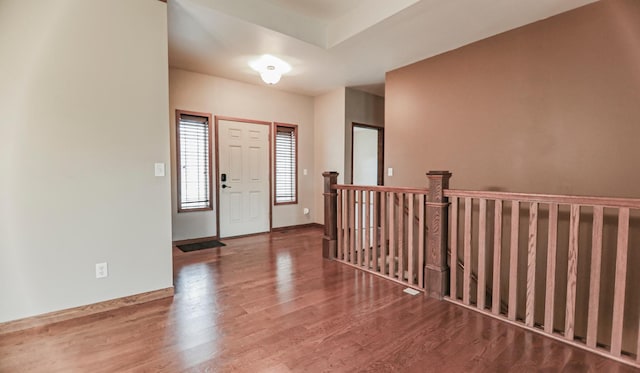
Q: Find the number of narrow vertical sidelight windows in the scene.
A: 2